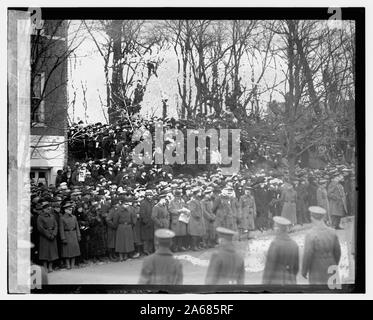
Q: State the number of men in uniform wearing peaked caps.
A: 4